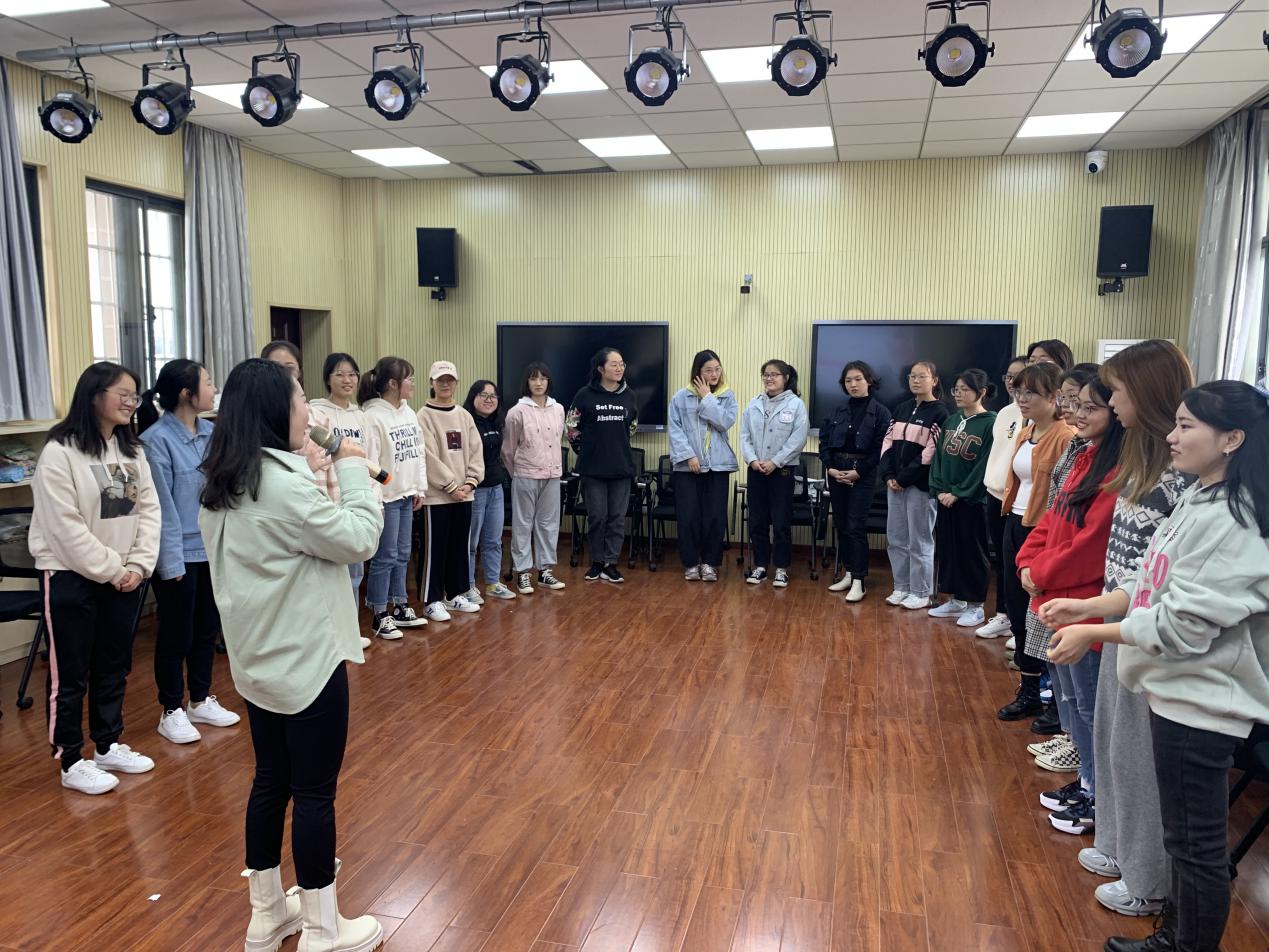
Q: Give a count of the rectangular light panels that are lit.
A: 9